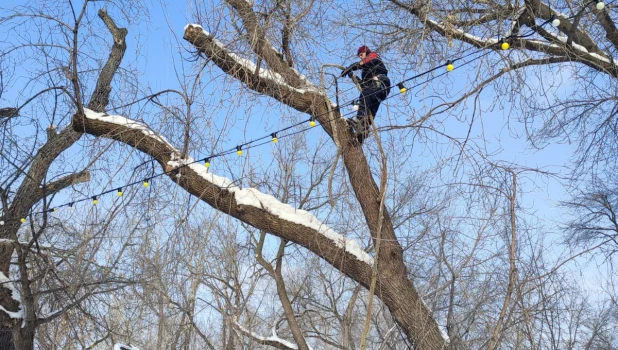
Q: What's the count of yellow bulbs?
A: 12